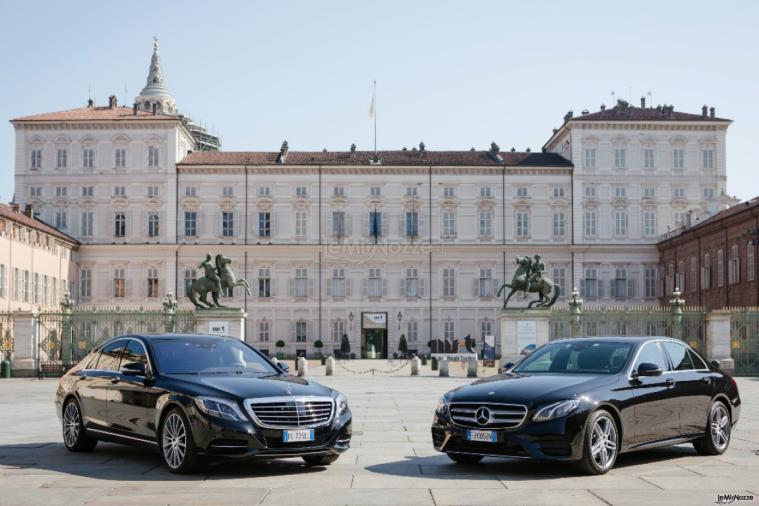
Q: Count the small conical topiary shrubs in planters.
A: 2